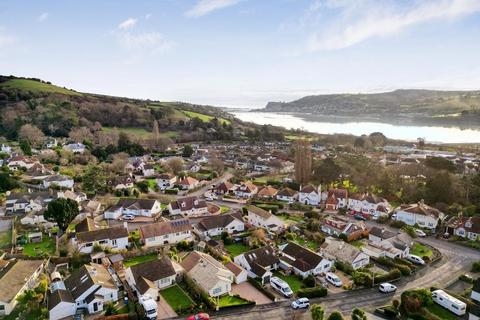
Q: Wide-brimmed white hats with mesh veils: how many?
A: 0